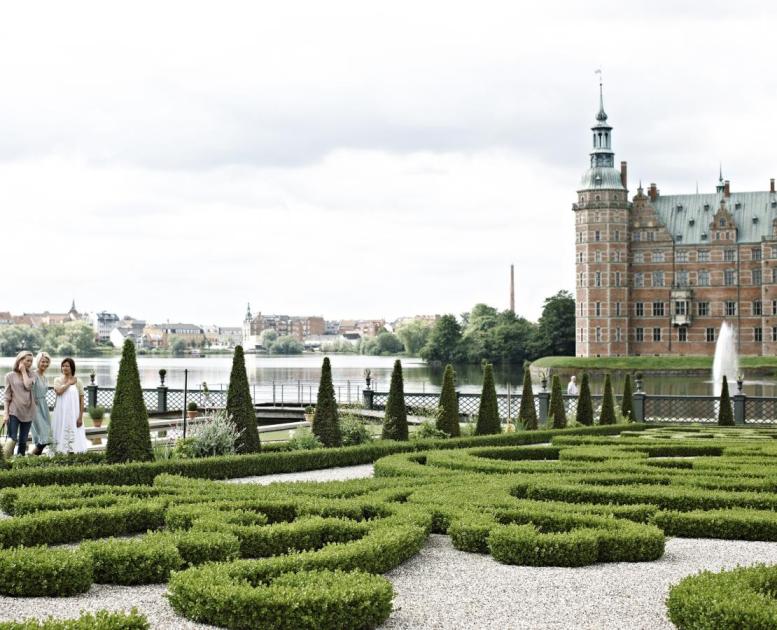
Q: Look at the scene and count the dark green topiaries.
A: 12